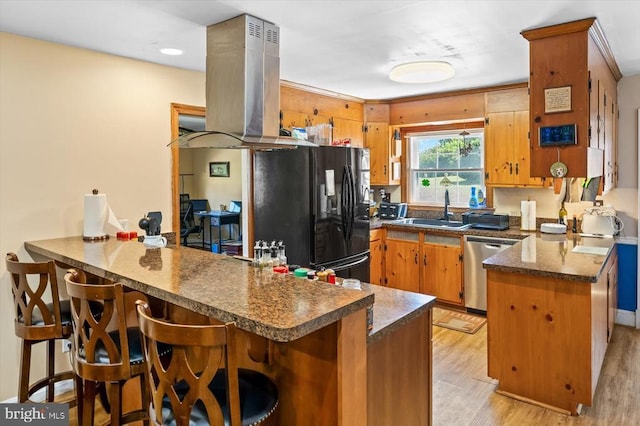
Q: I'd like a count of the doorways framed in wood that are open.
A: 1